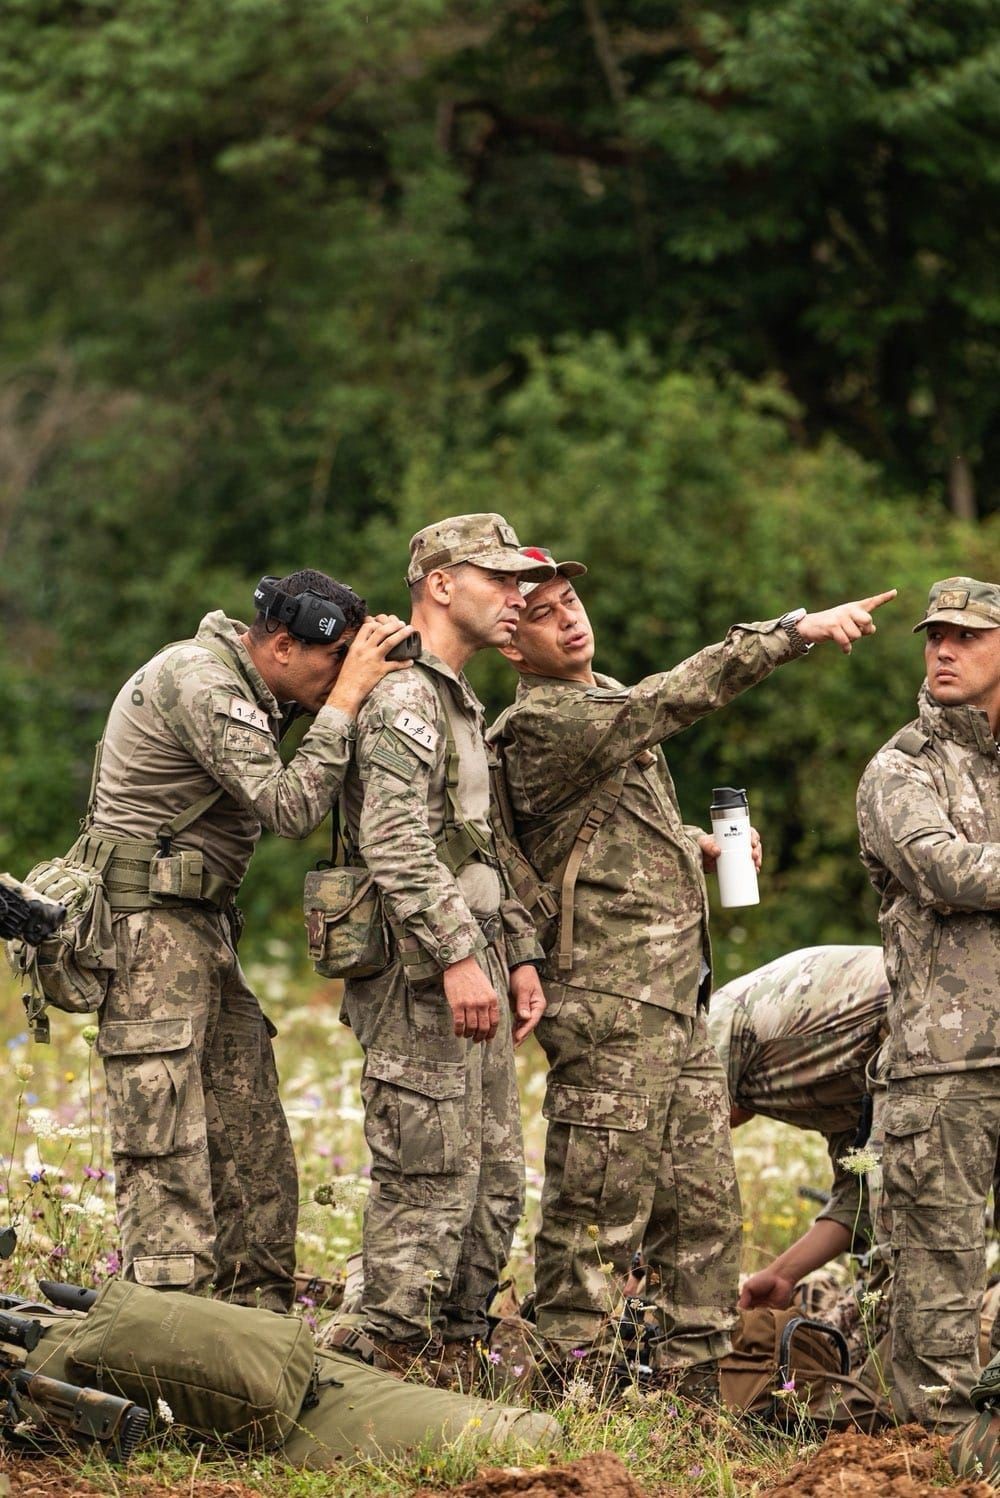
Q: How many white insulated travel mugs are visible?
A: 1